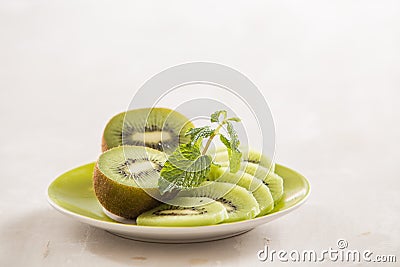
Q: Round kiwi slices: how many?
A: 5